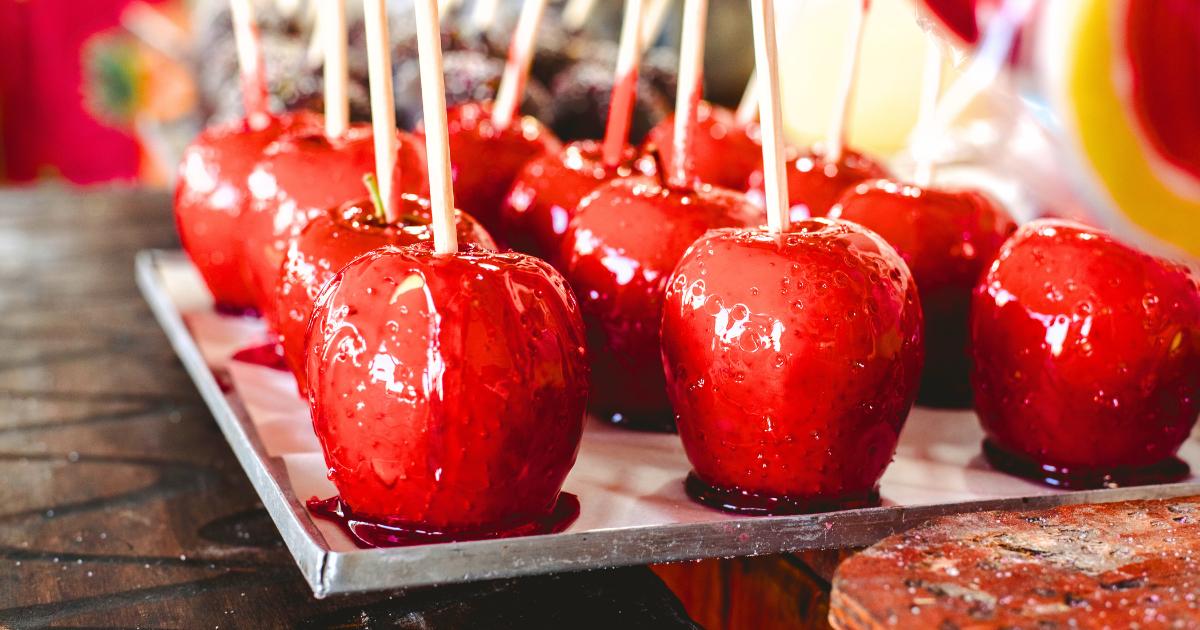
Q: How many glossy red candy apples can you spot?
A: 12